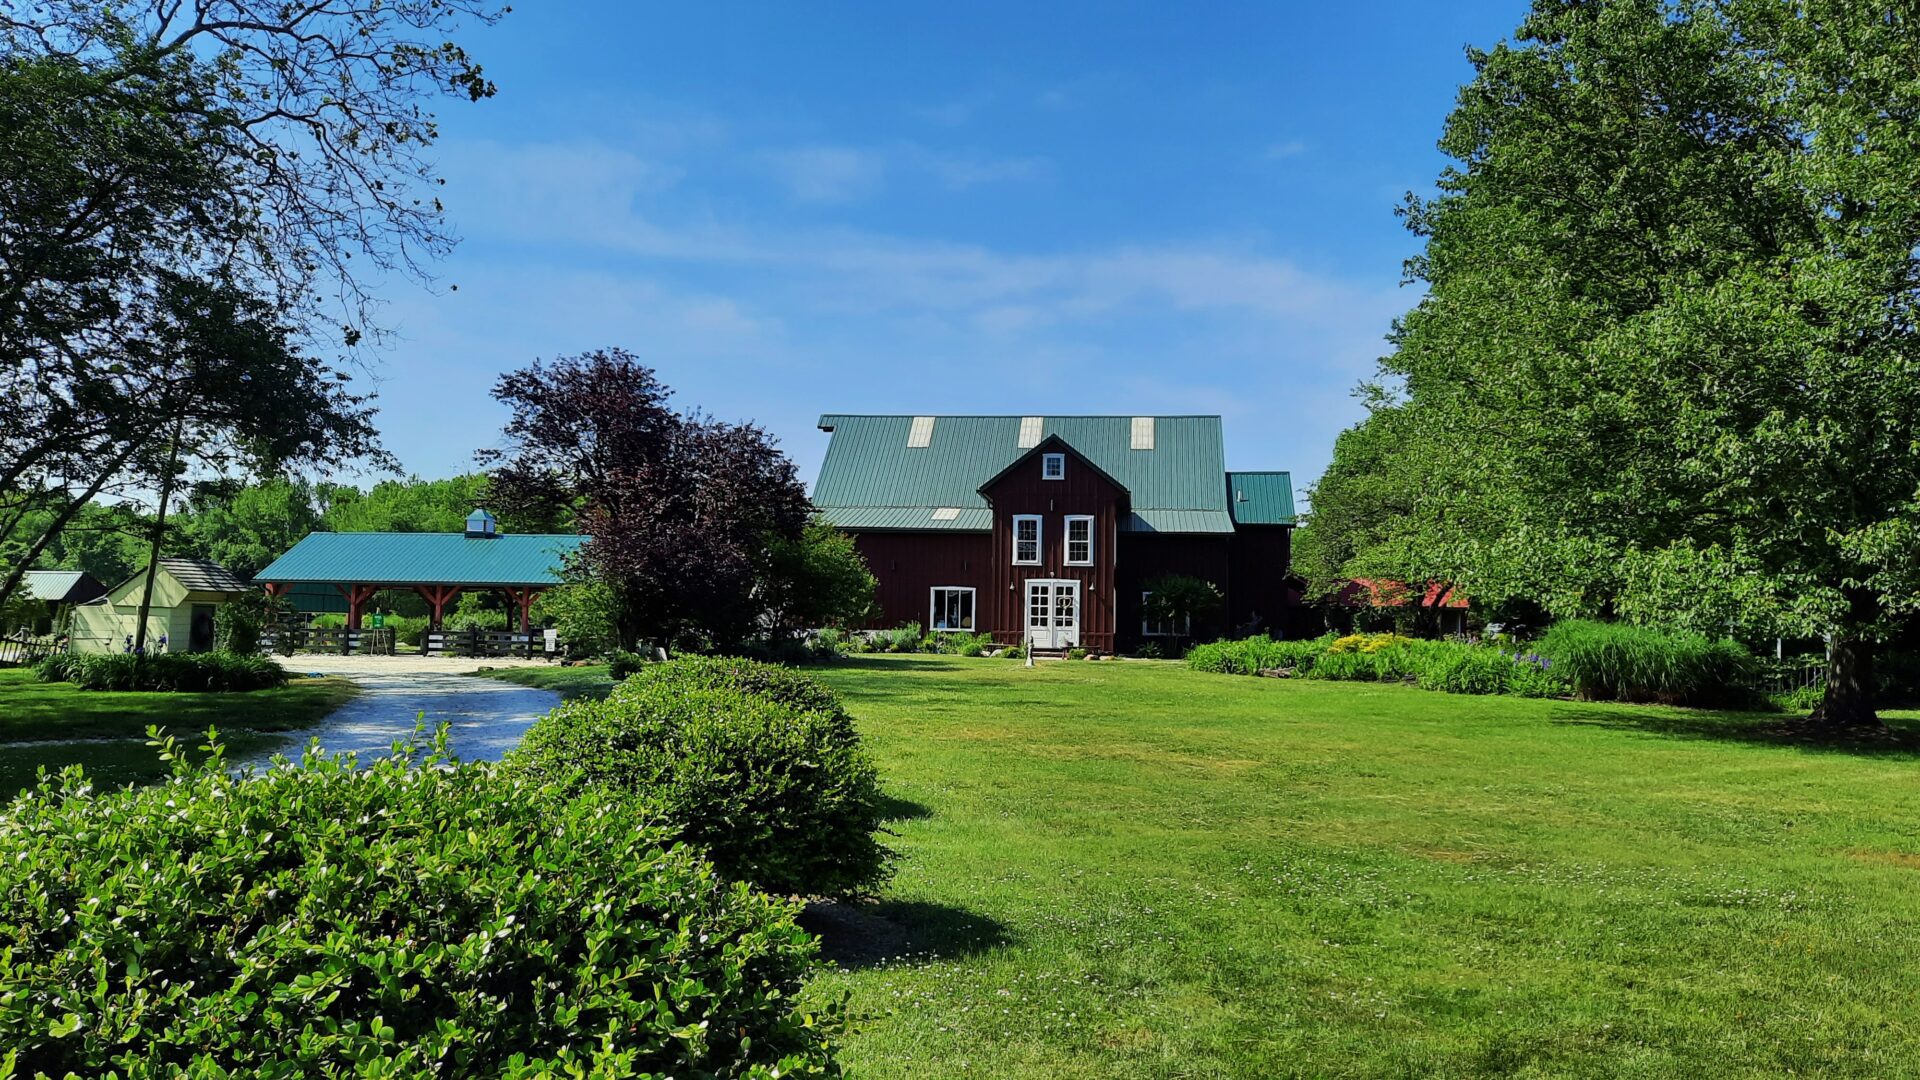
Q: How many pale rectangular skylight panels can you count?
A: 4